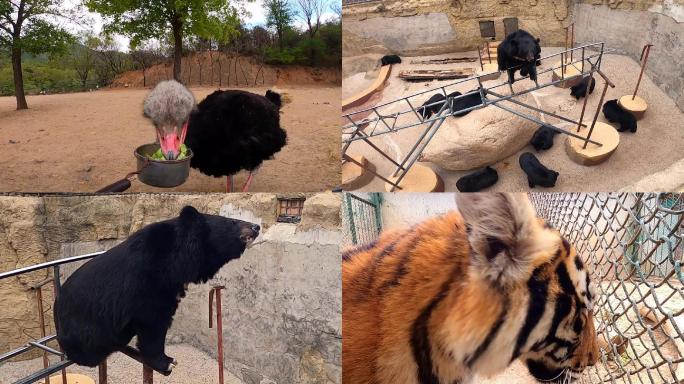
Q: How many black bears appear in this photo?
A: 10